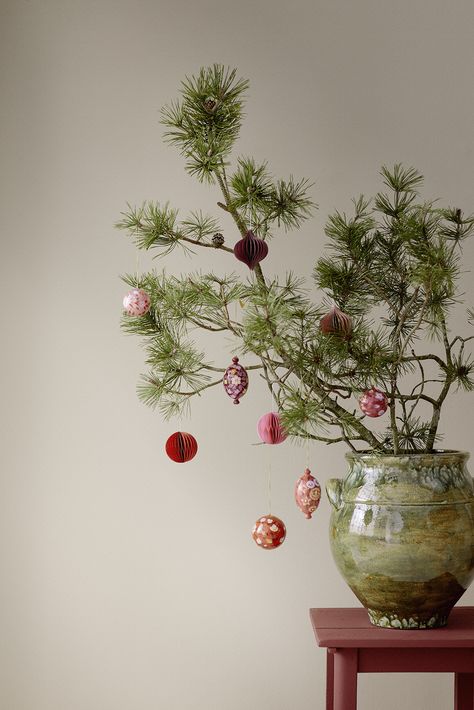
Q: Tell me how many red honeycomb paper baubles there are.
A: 1